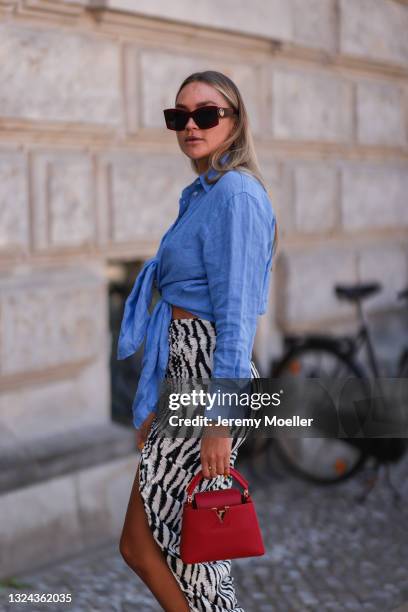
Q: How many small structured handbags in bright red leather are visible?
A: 1